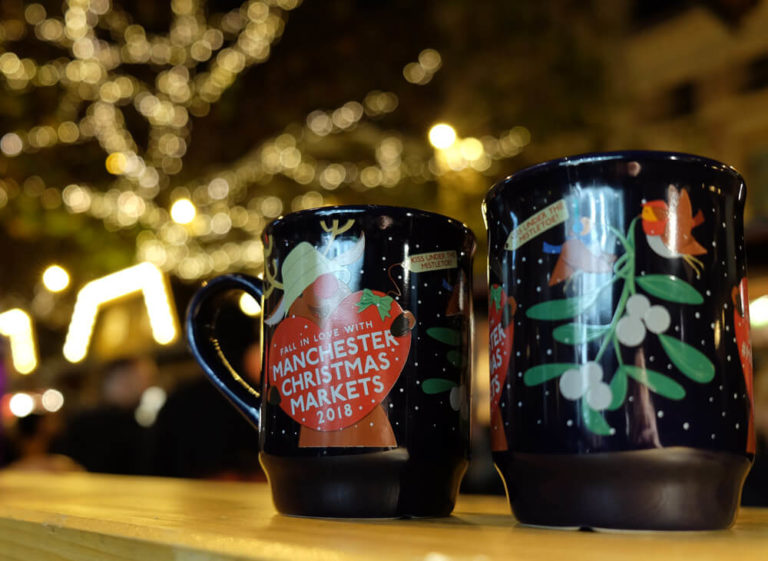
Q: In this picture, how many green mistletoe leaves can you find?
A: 11